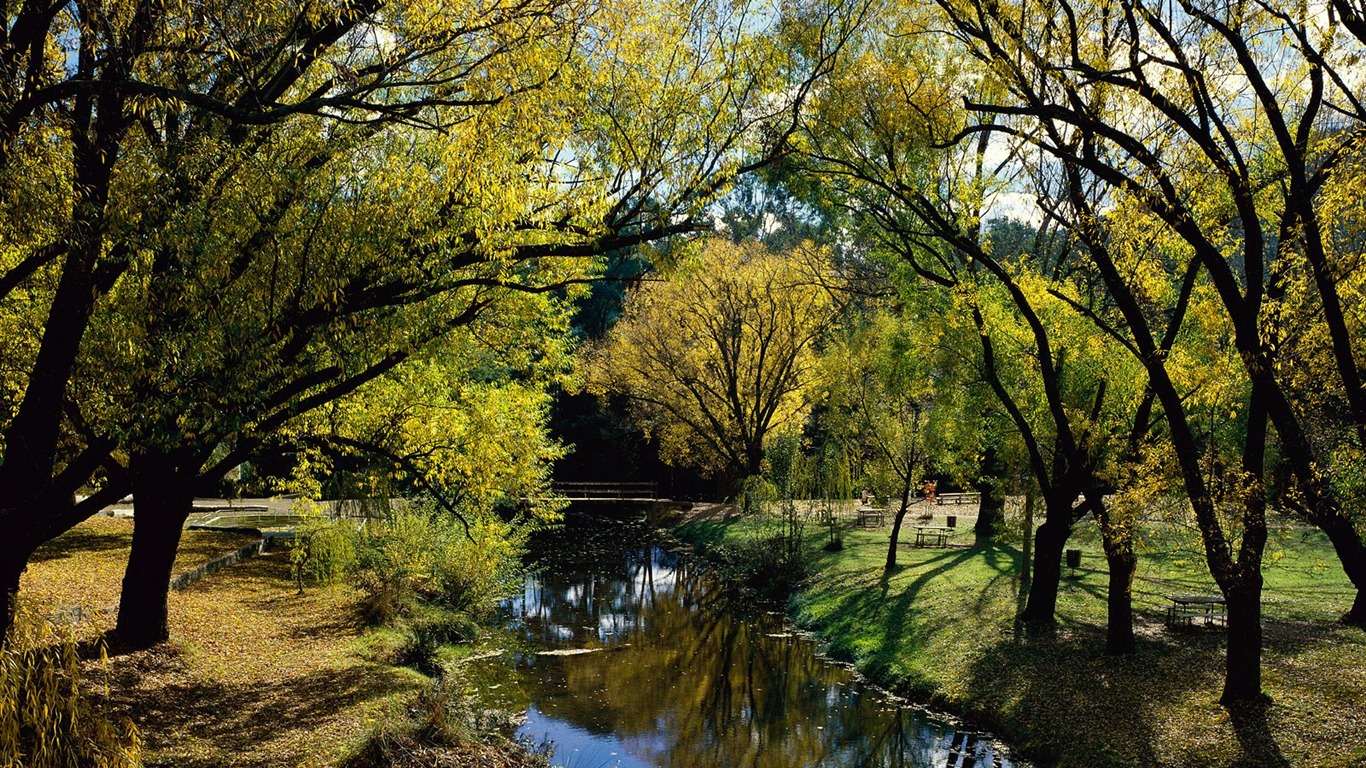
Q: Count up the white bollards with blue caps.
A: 0